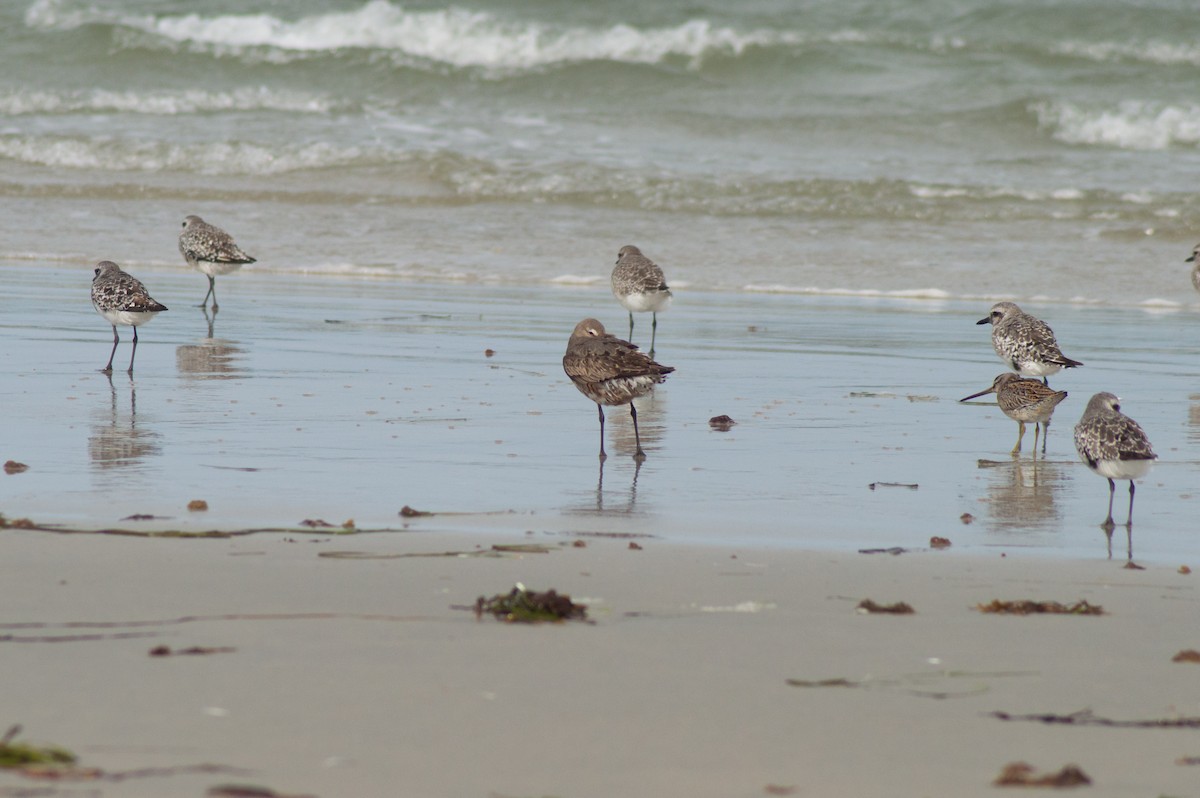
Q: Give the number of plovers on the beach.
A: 6